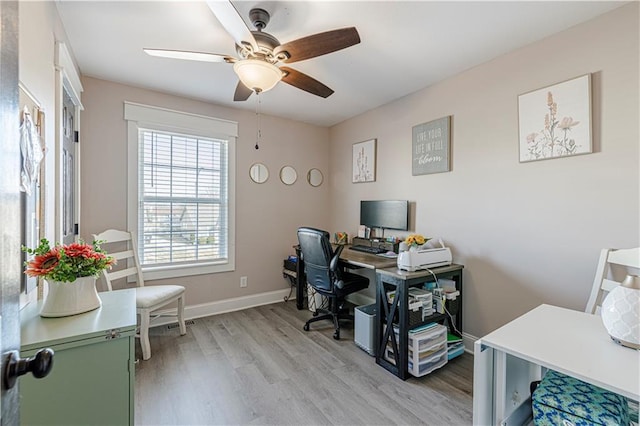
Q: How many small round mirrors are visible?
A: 3